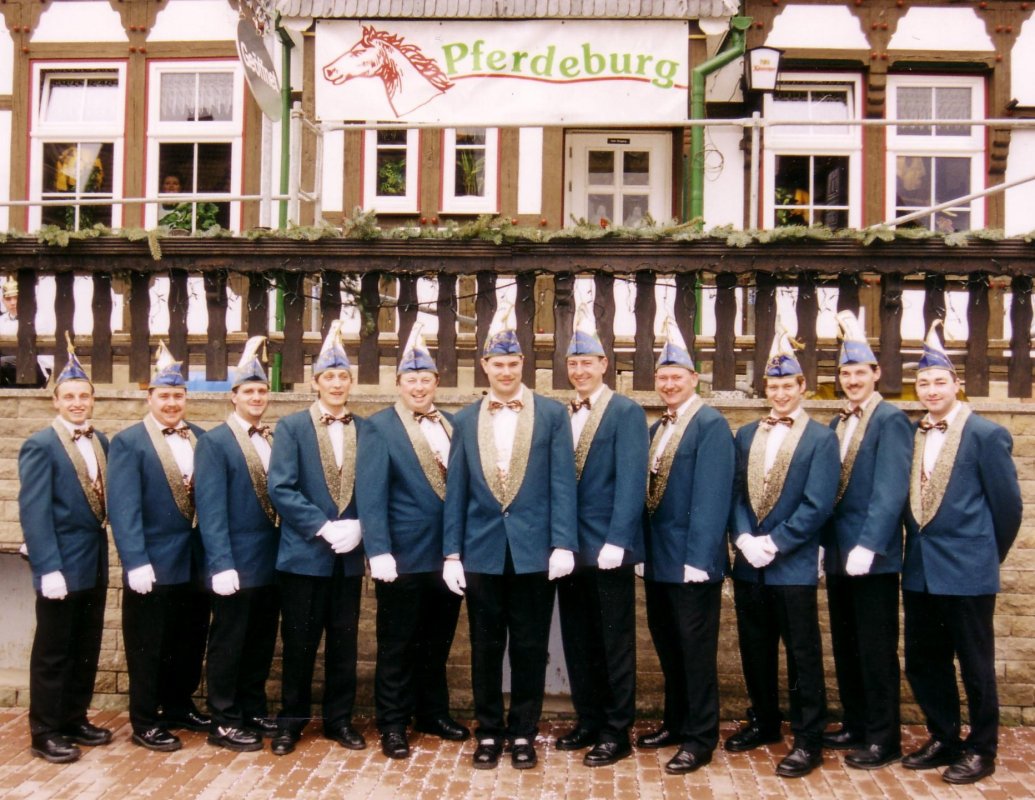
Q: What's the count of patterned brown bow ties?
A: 11